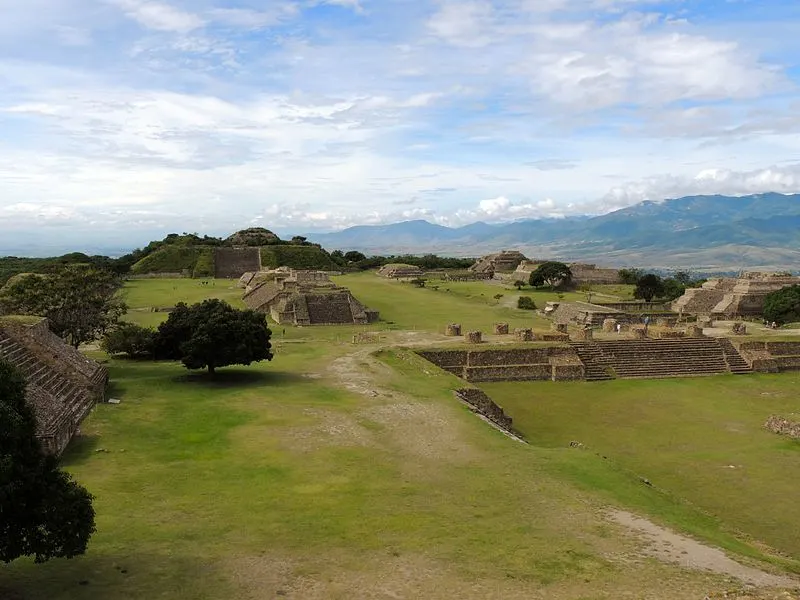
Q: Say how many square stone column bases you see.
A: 12